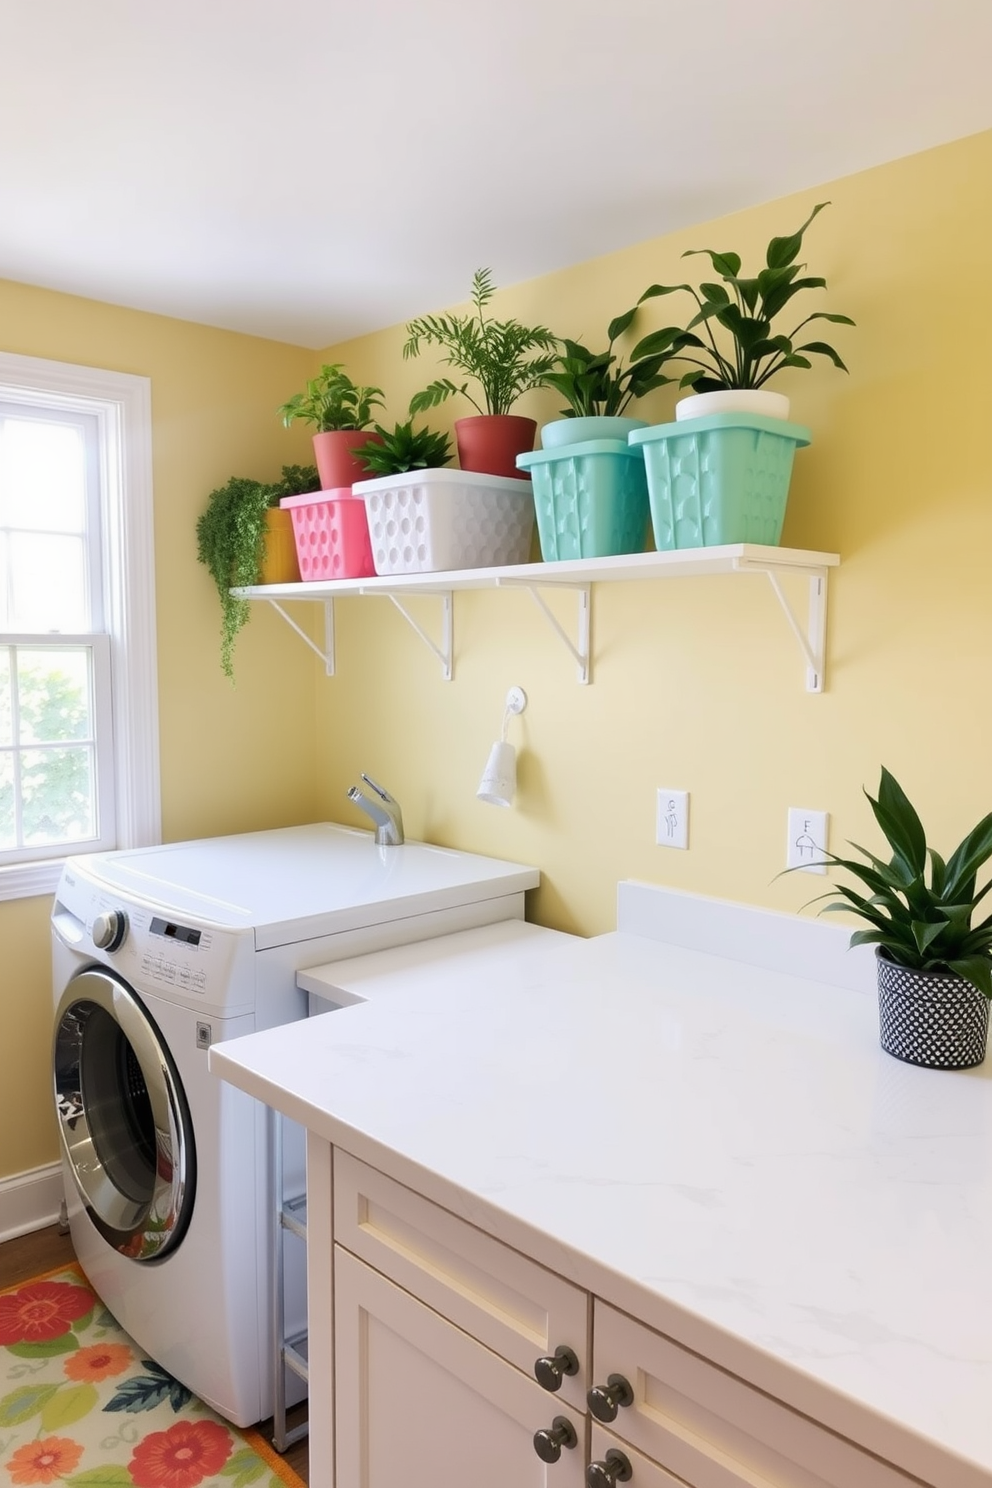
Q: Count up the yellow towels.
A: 0